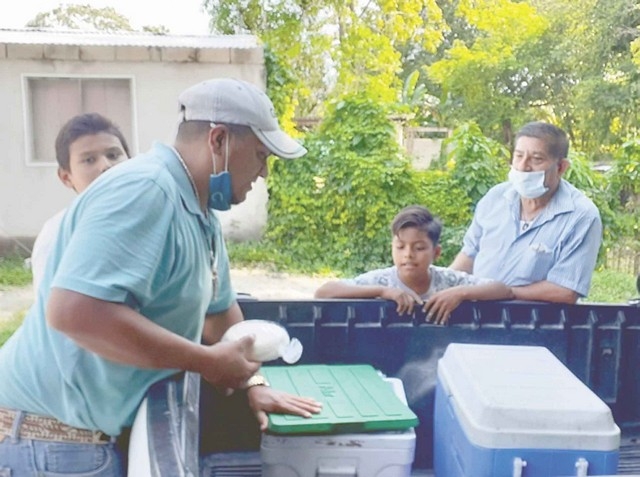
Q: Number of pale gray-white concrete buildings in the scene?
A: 1